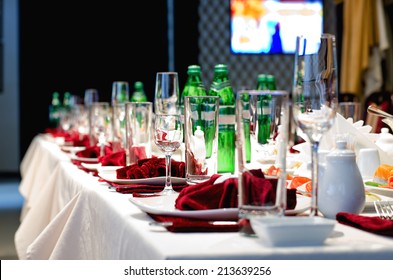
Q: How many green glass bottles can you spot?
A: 7